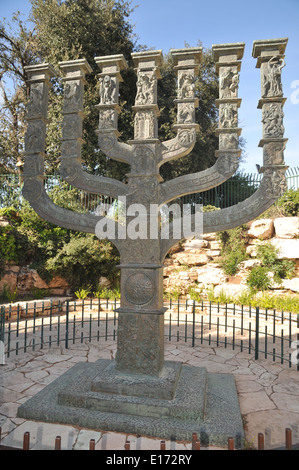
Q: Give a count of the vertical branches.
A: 7